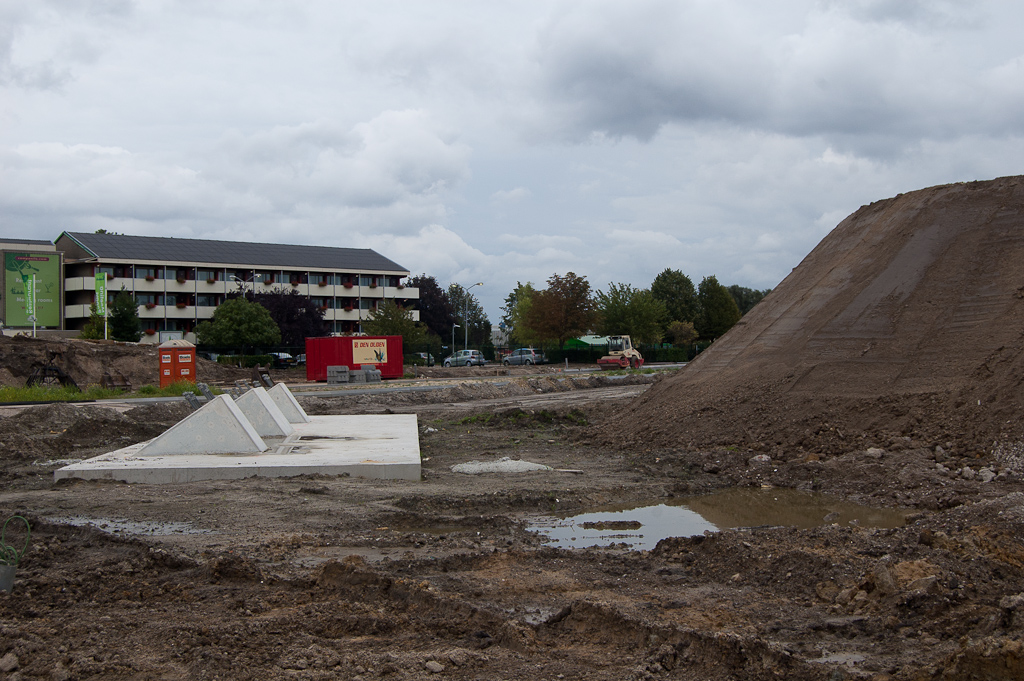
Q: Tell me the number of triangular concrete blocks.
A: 3